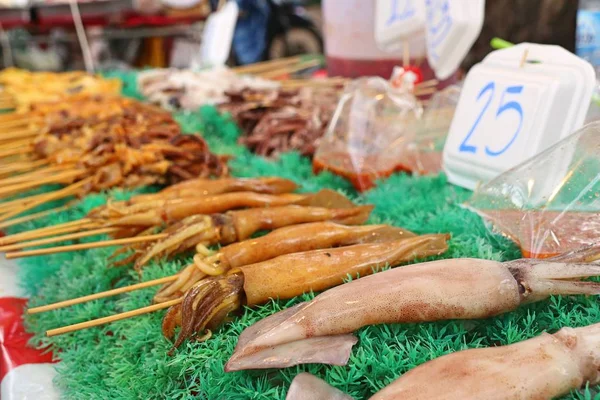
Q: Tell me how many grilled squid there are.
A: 5